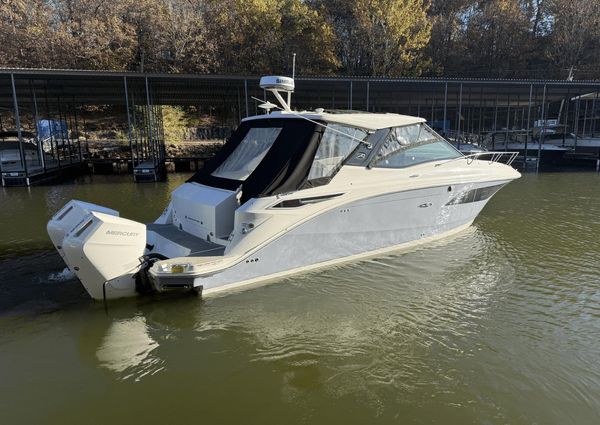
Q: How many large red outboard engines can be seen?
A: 0